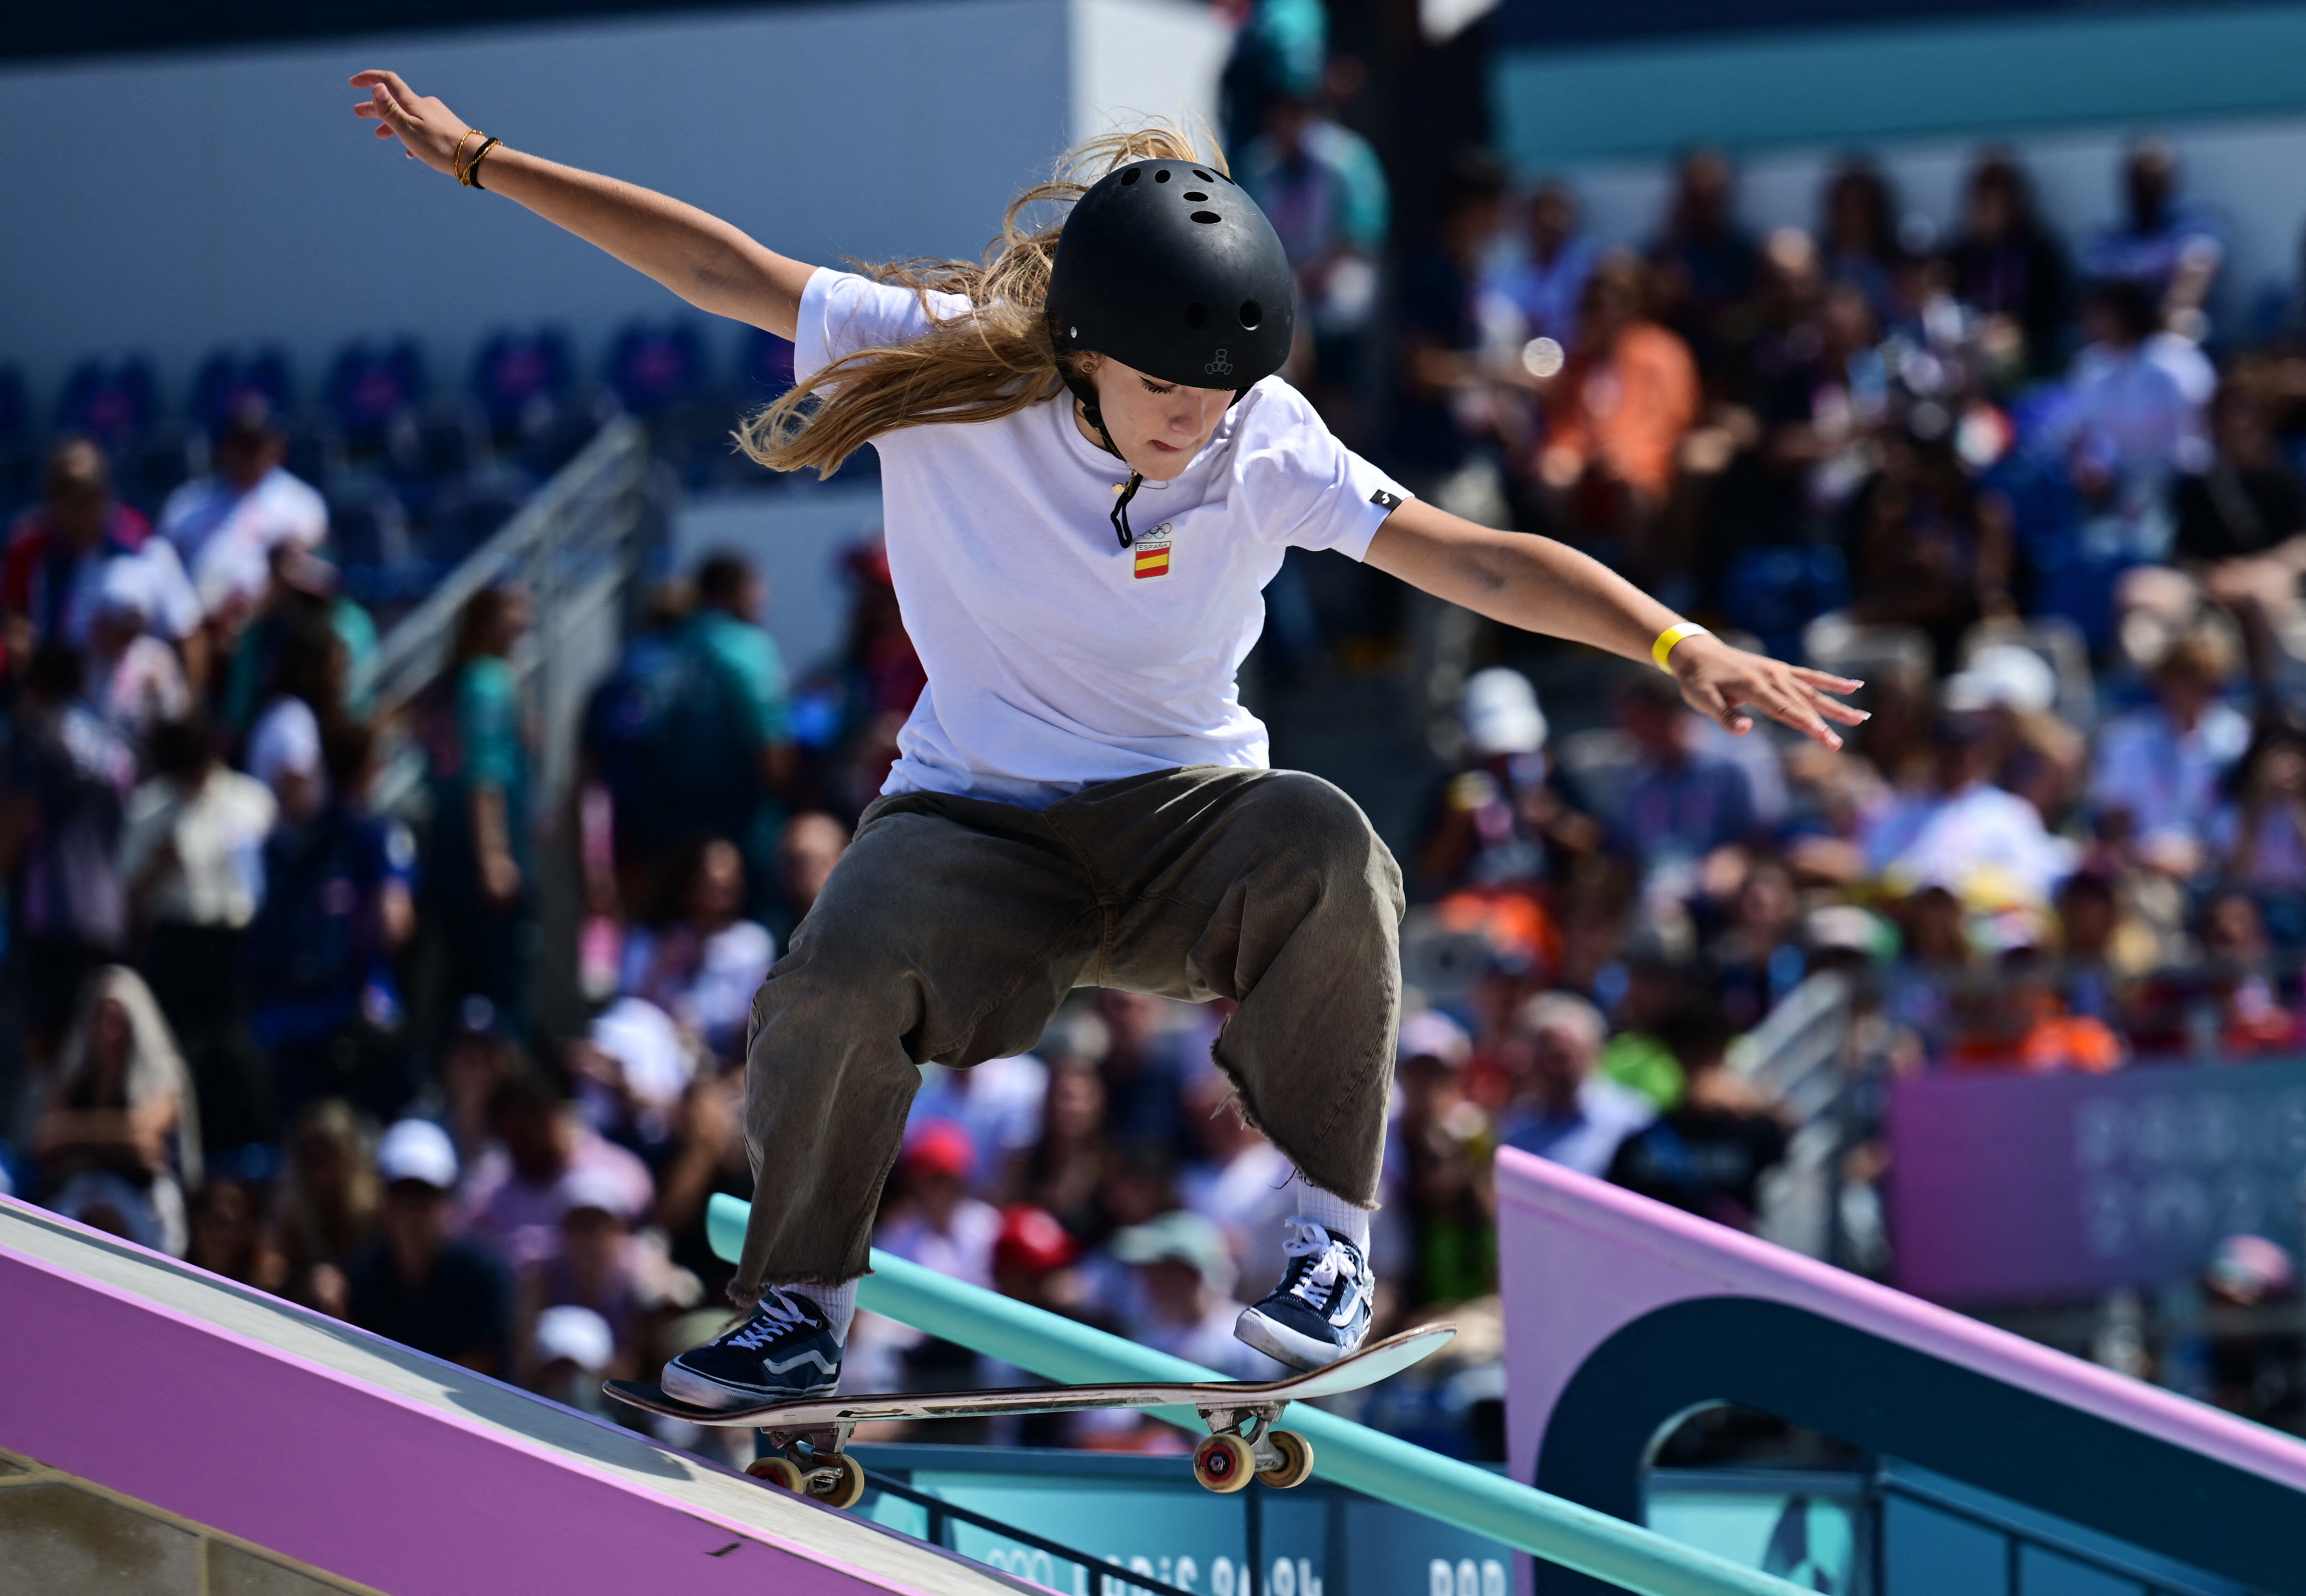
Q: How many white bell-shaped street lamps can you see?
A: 0